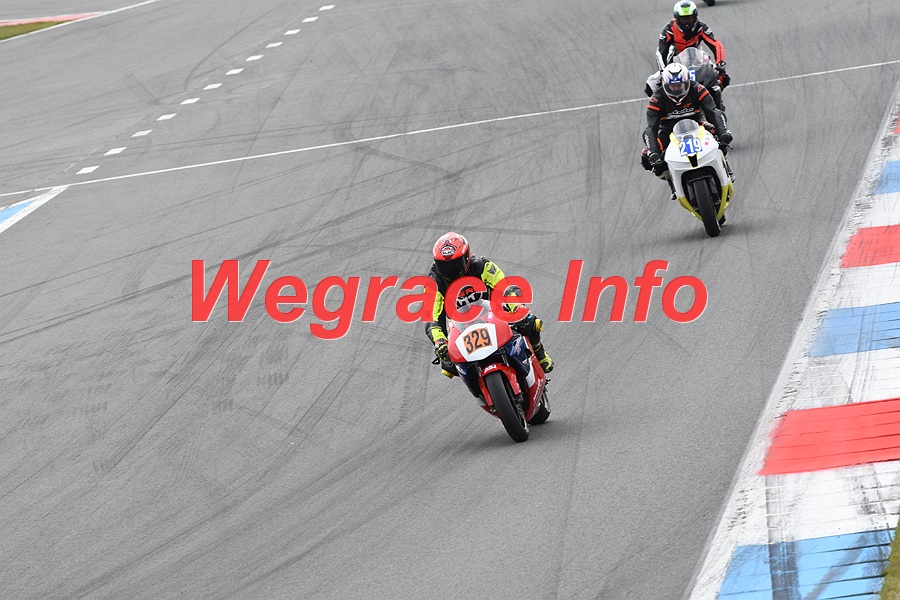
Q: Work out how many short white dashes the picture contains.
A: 12